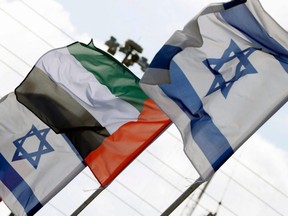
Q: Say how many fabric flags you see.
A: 3